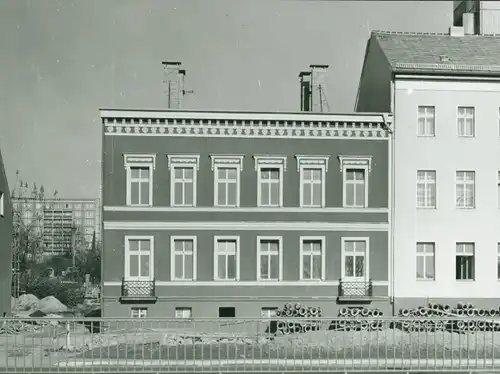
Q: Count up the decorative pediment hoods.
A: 6